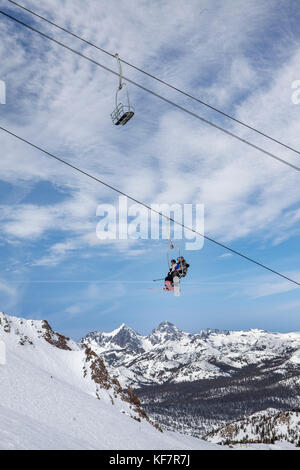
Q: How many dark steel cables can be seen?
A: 3